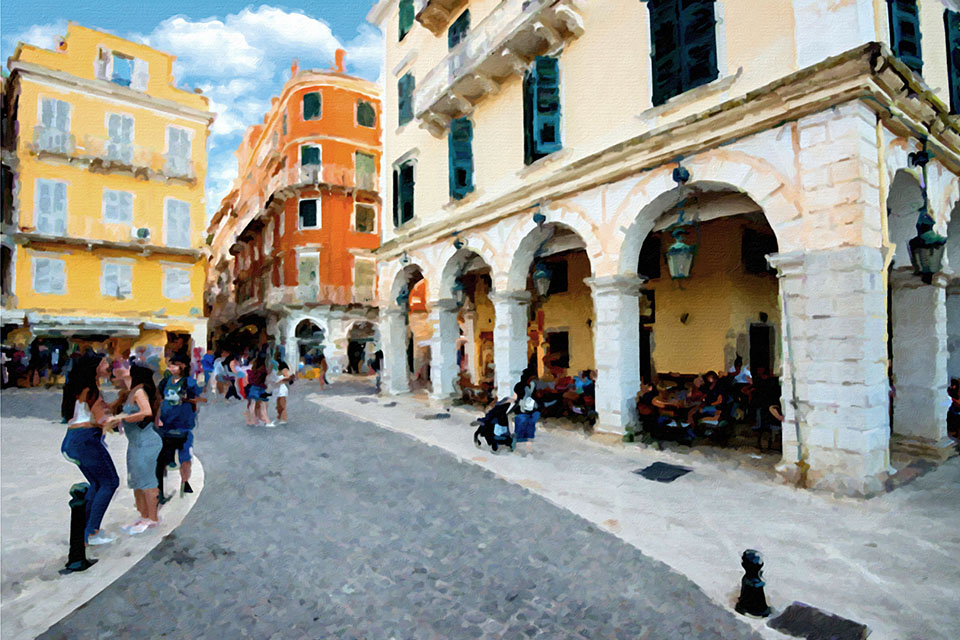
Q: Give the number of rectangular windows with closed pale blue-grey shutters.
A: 9